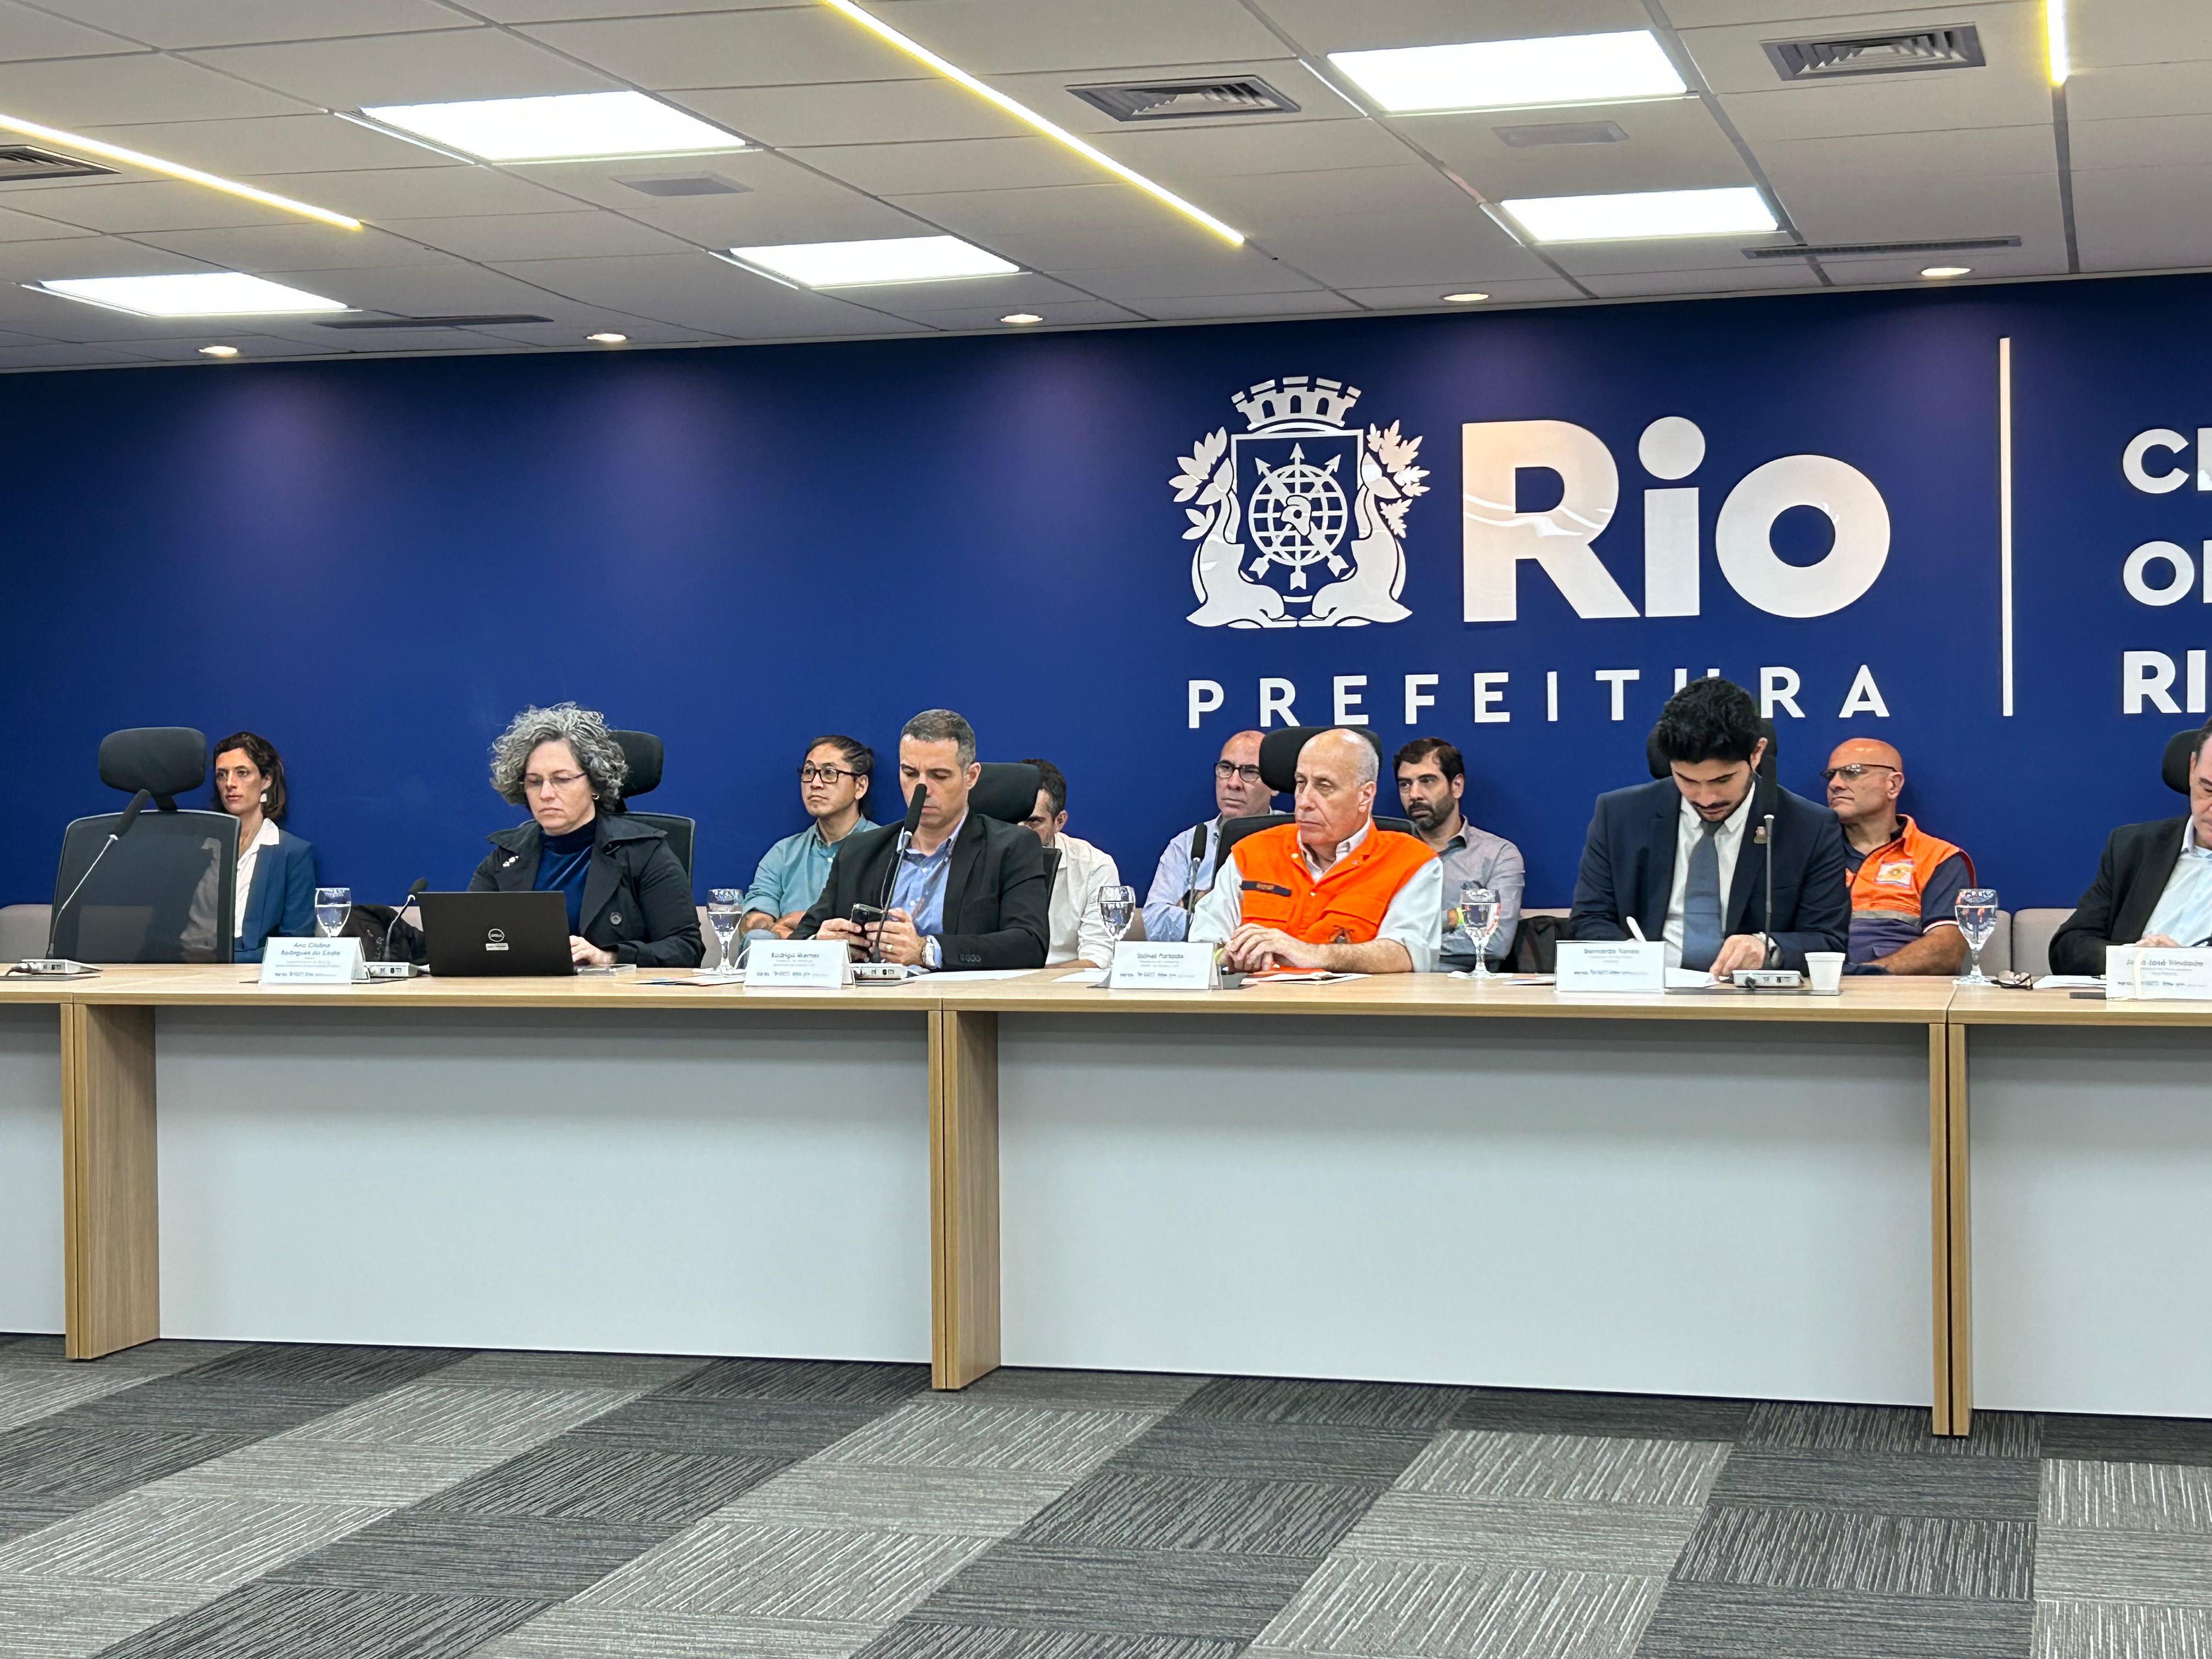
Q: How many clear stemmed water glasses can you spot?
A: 5